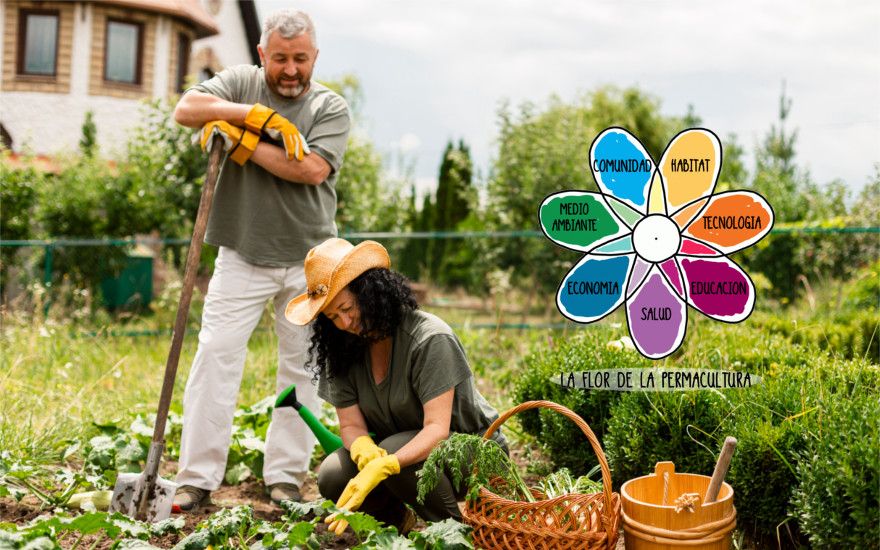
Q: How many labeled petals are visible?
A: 7